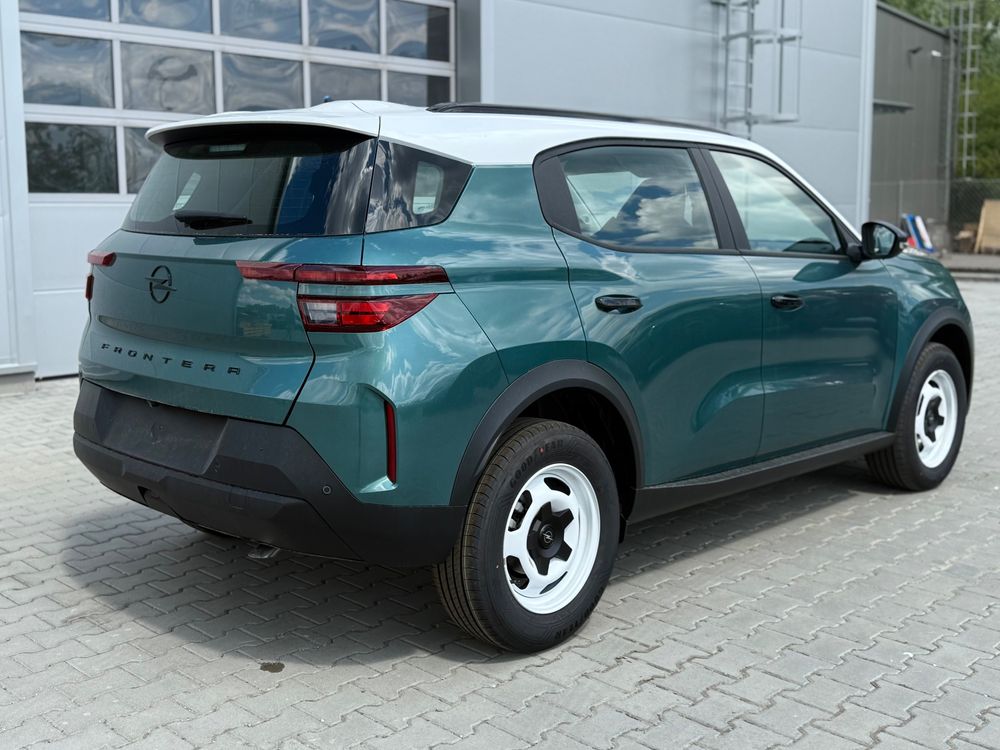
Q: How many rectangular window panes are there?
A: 12